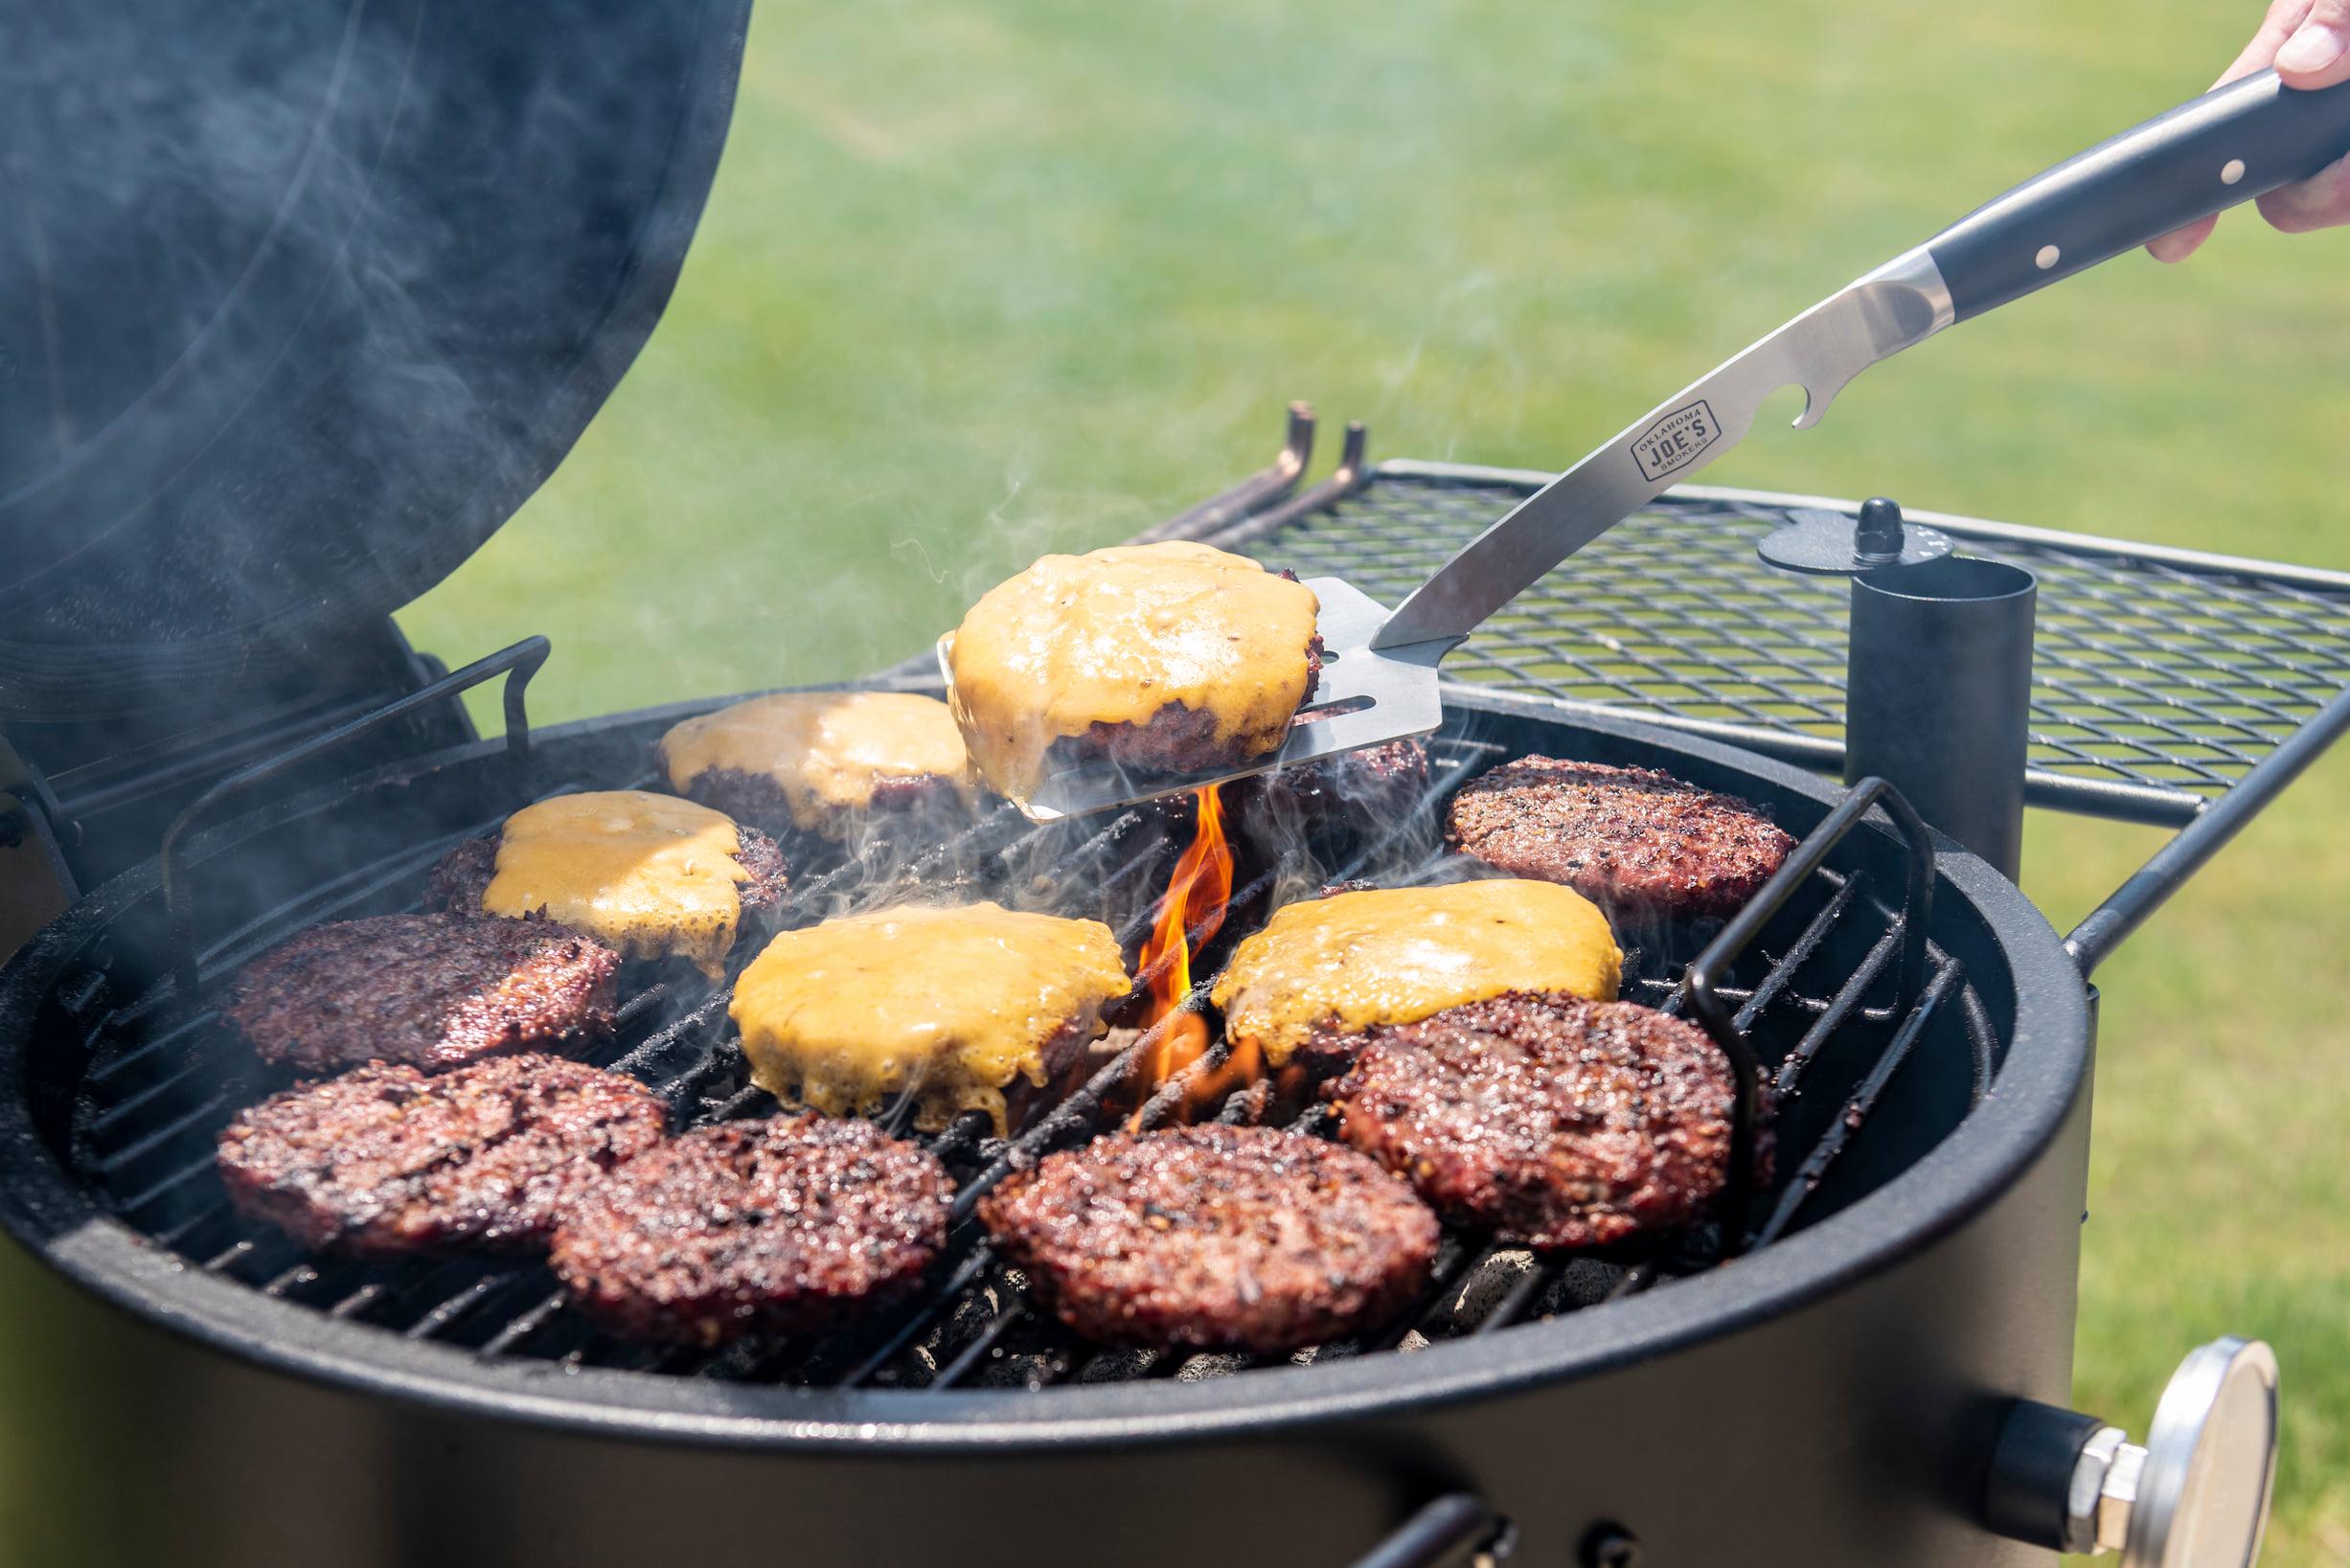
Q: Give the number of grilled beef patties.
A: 12